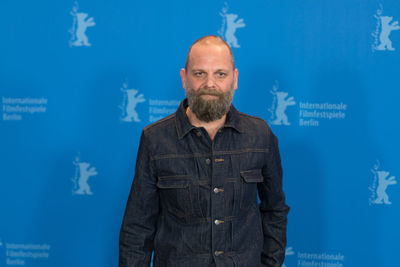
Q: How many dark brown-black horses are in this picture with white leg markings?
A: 0